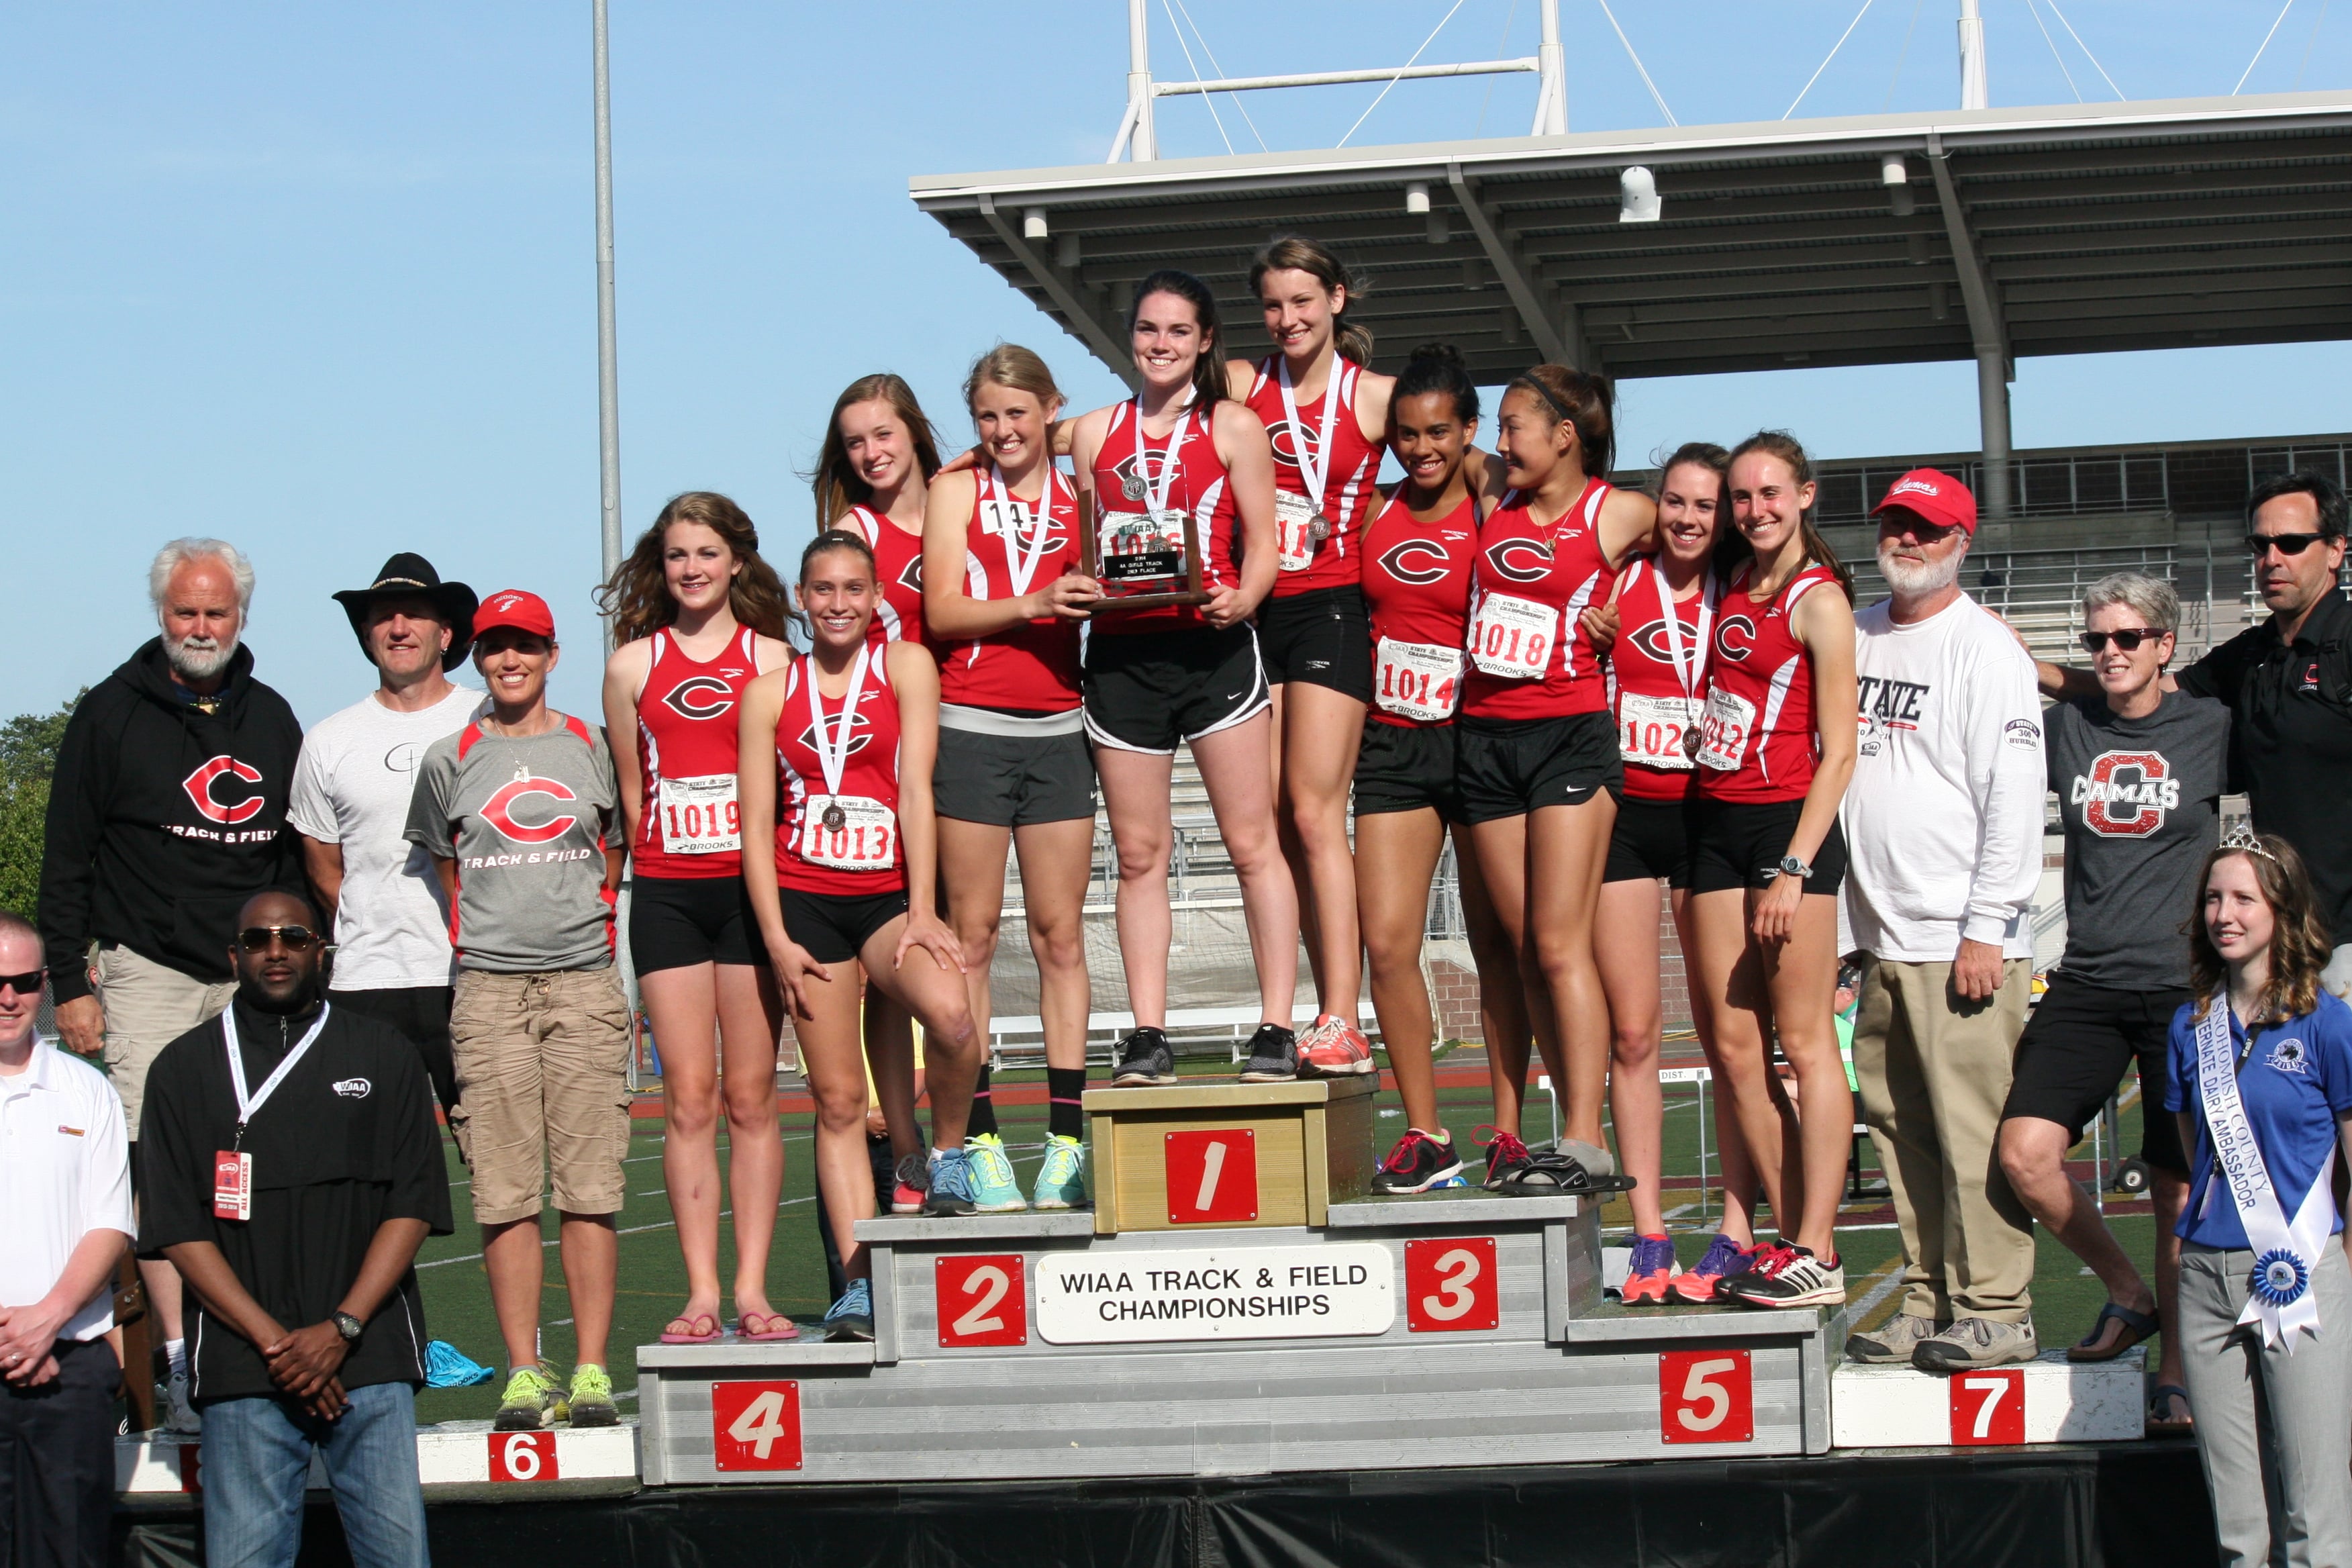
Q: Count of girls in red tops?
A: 10